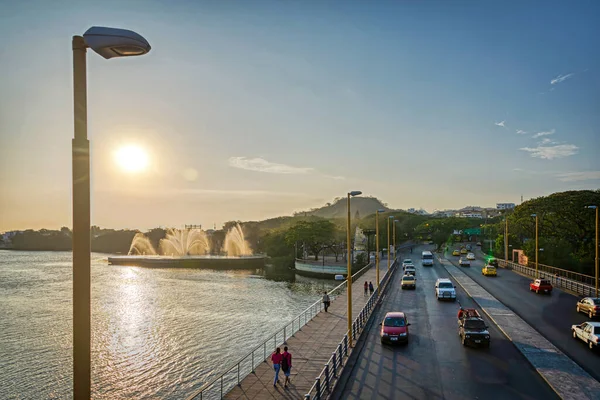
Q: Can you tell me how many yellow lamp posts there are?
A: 8